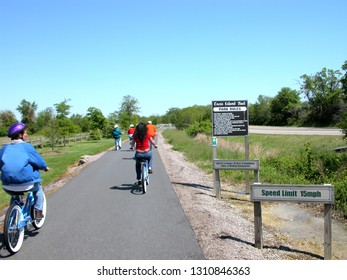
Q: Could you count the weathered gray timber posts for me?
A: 6